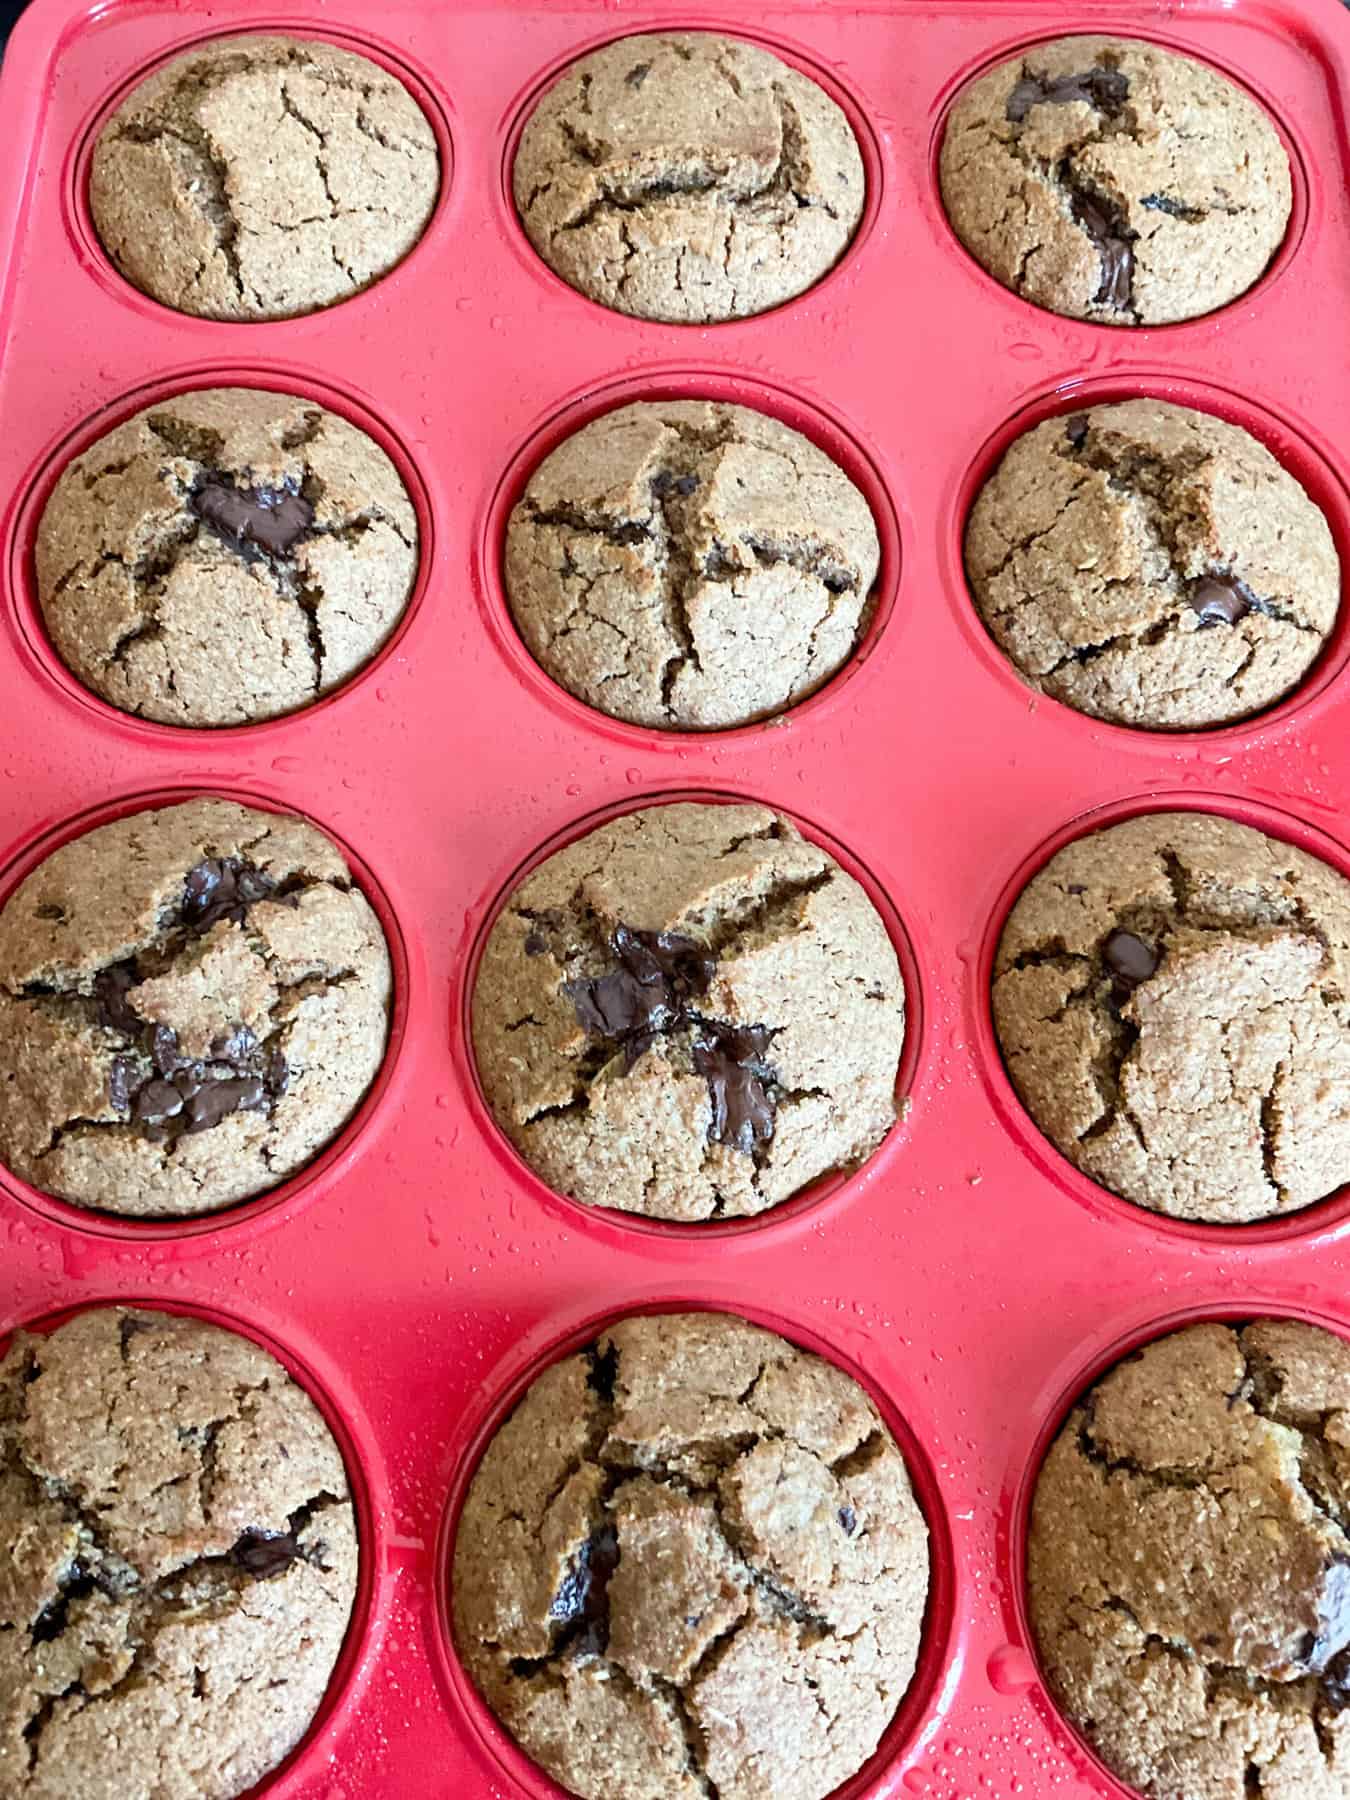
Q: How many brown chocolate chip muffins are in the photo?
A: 12